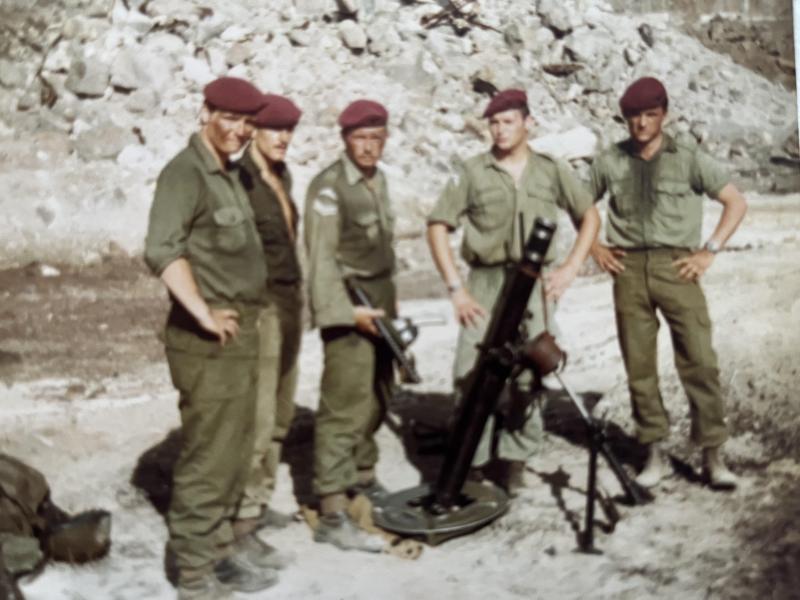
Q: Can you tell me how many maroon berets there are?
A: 5